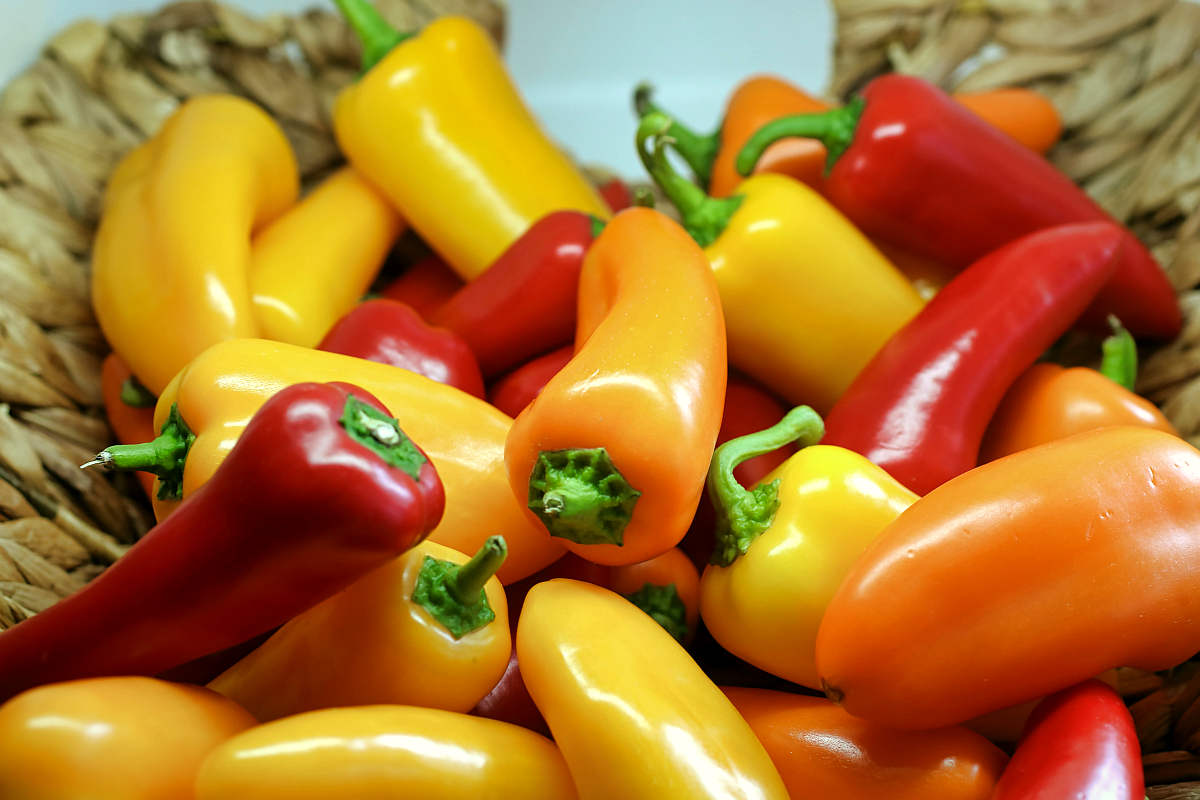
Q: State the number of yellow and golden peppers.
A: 10